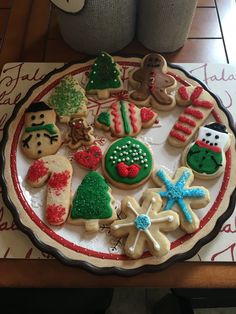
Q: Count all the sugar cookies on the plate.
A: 14